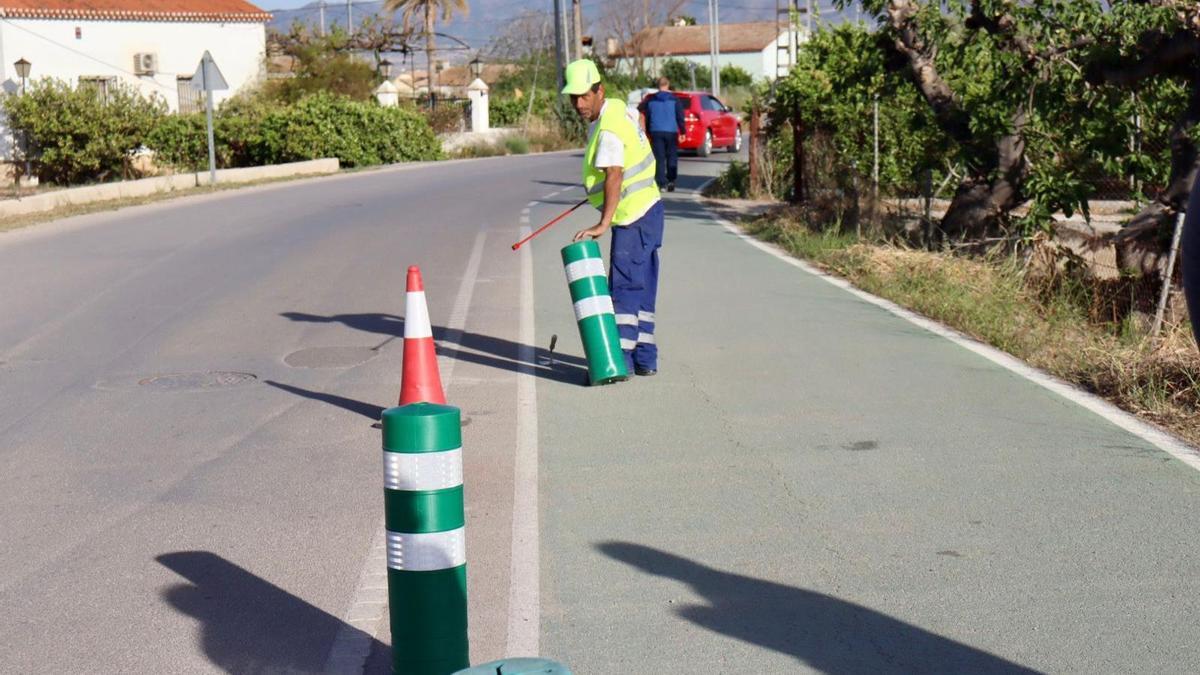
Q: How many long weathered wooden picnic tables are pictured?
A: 0